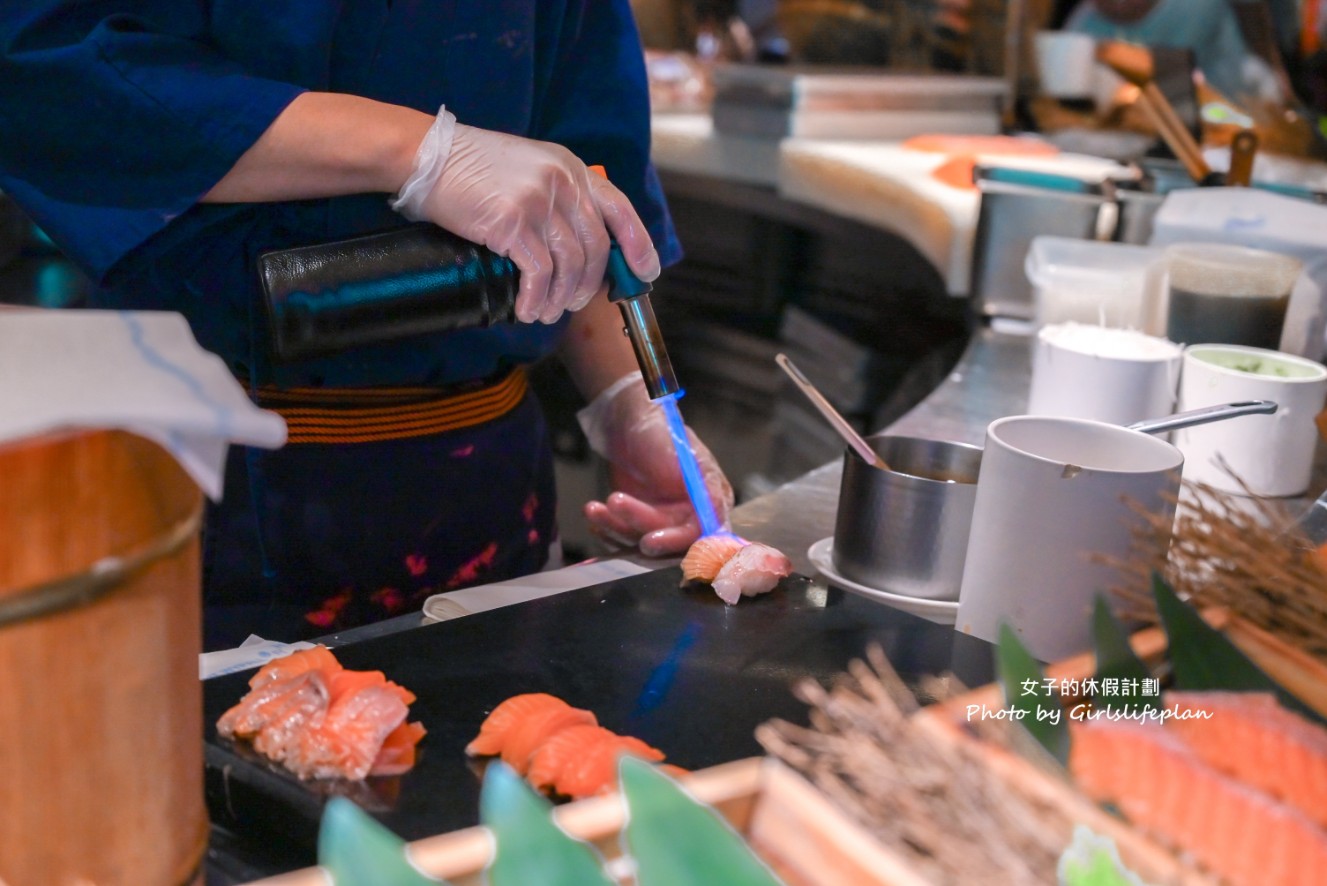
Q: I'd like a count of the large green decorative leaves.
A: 6